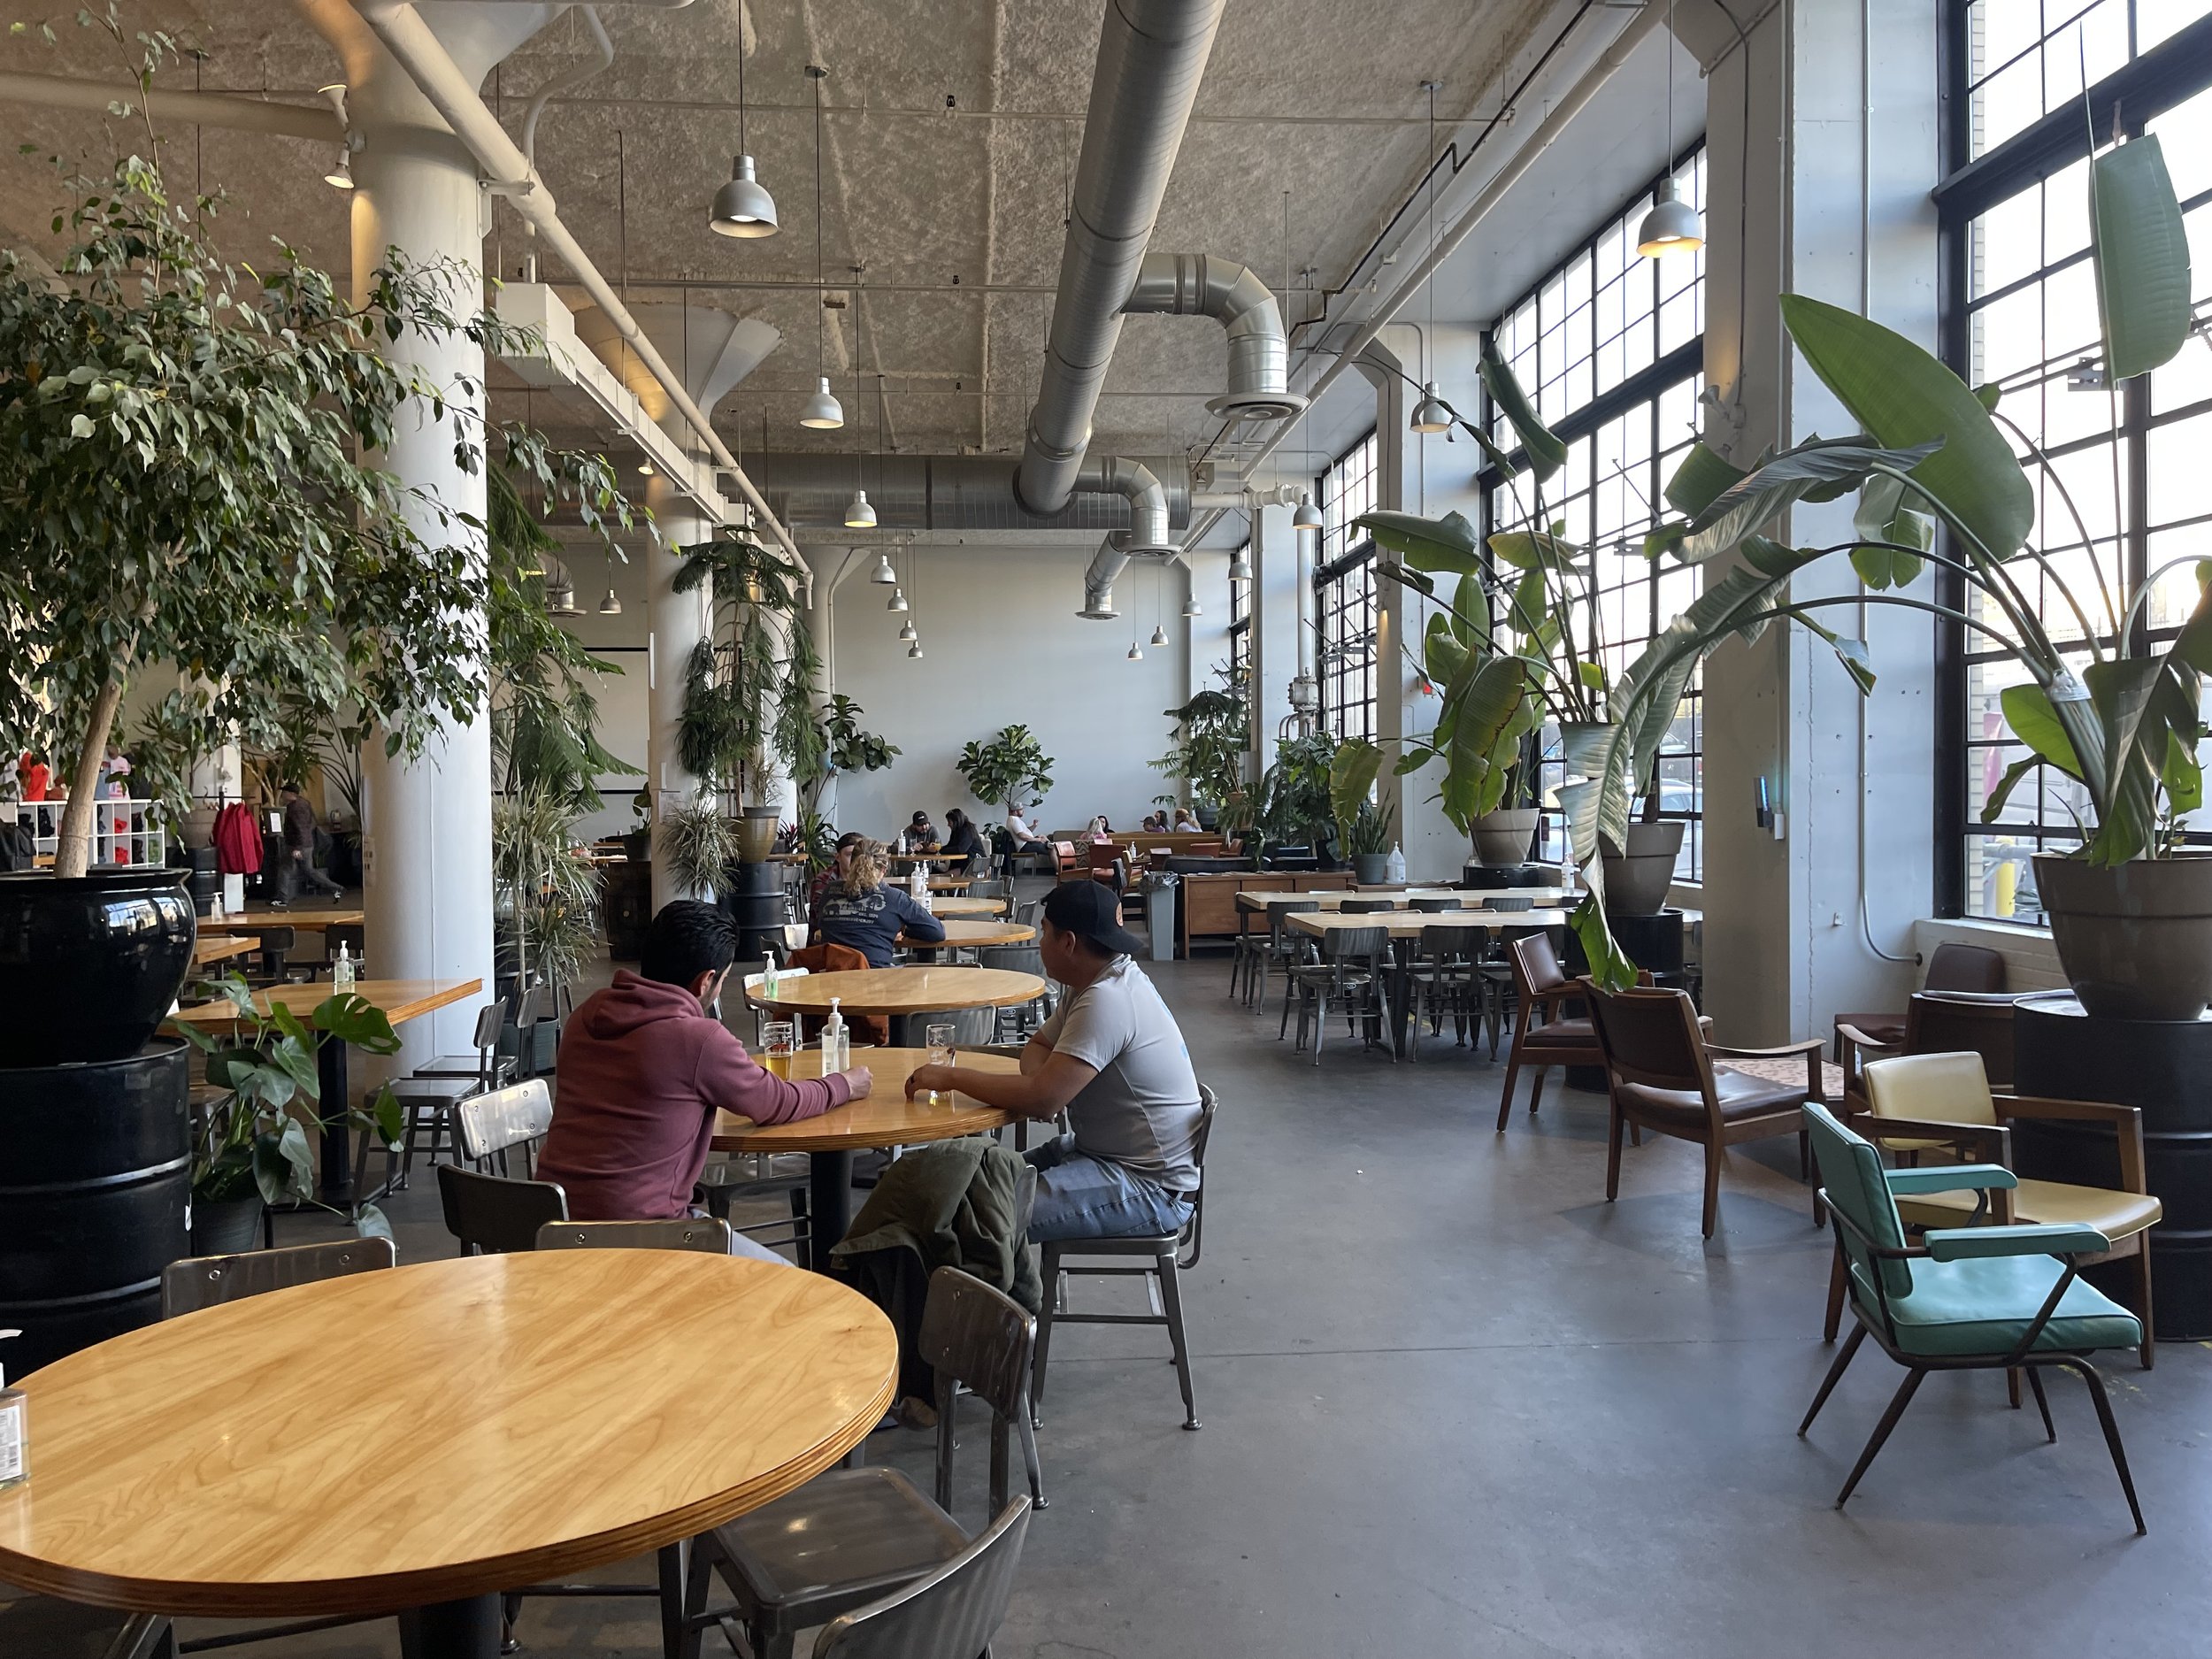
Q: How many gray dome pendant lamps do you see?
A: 15